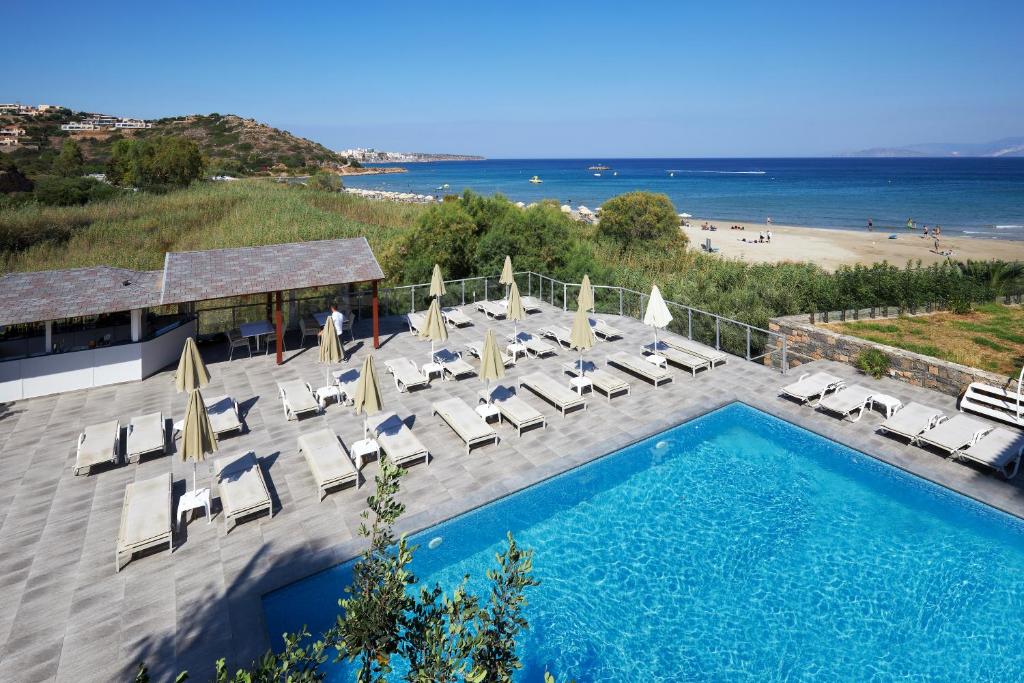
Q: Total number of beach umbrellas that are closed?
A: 12